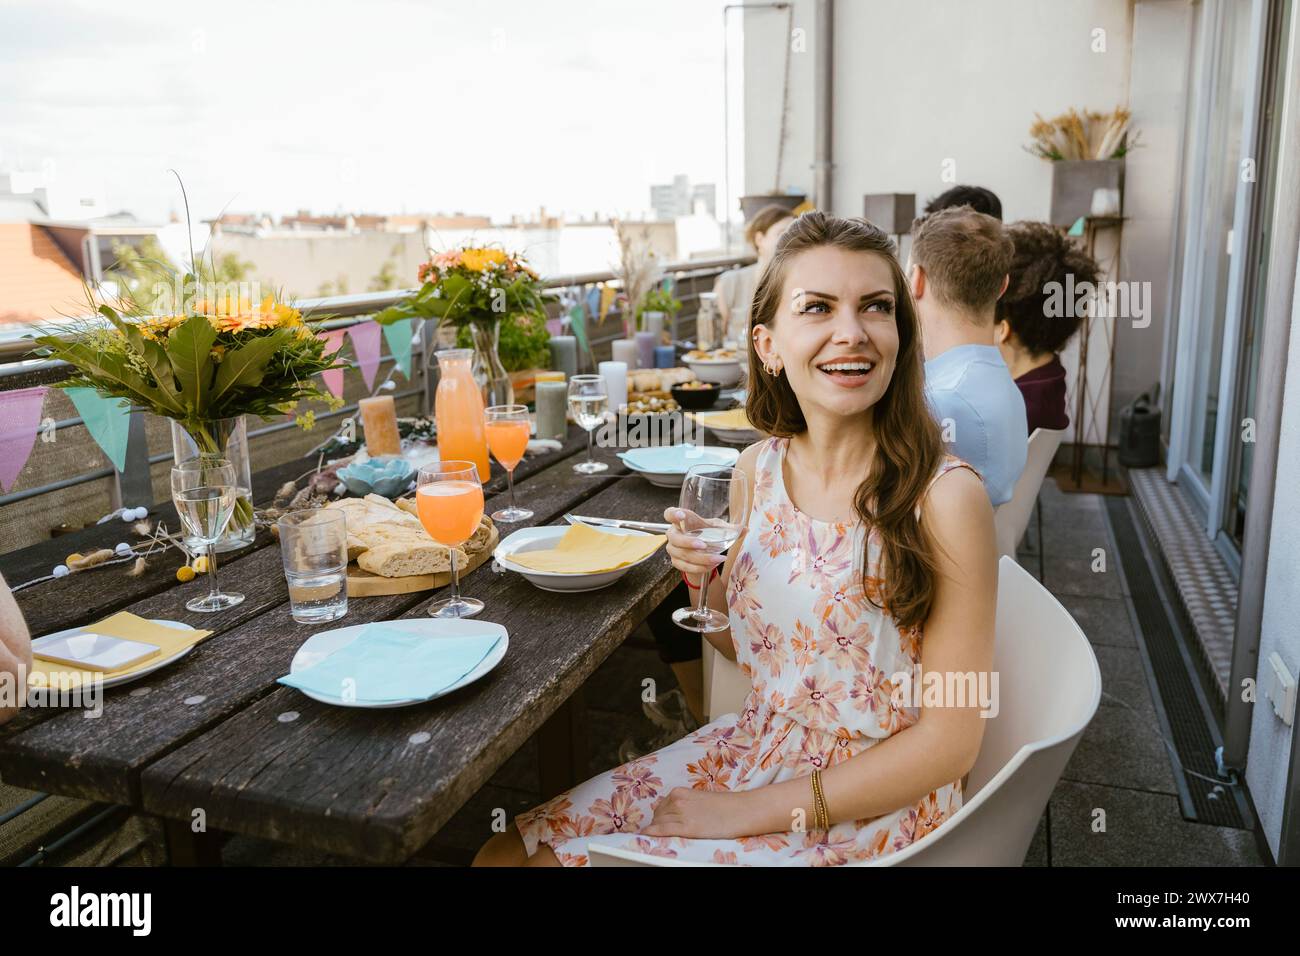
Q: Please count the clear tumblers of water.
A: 1